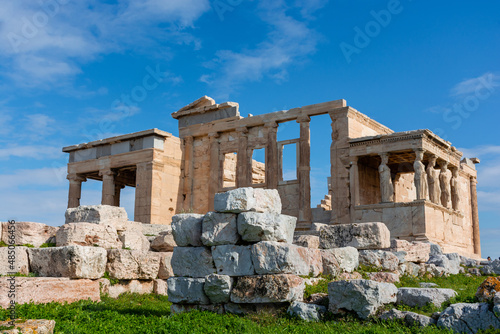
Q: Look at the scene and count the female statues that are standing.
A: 5